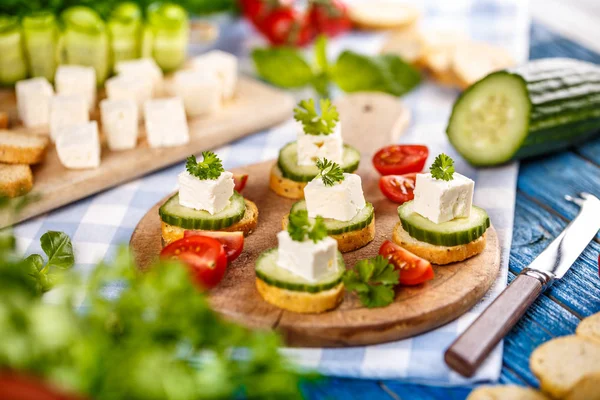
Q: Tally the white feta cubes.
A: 15